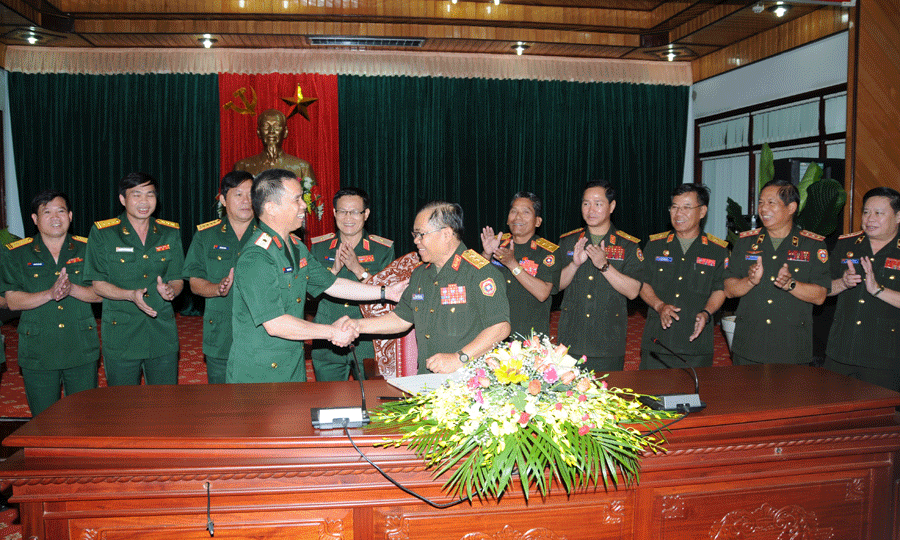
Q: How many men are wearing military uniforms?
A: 11